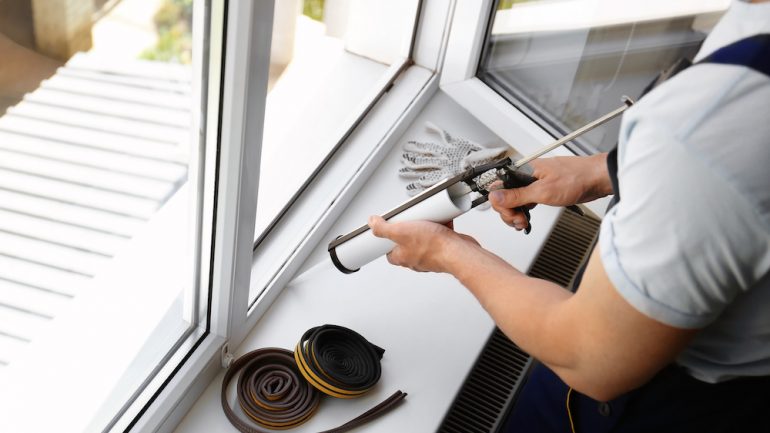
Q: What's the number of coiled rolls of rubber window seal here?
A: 2